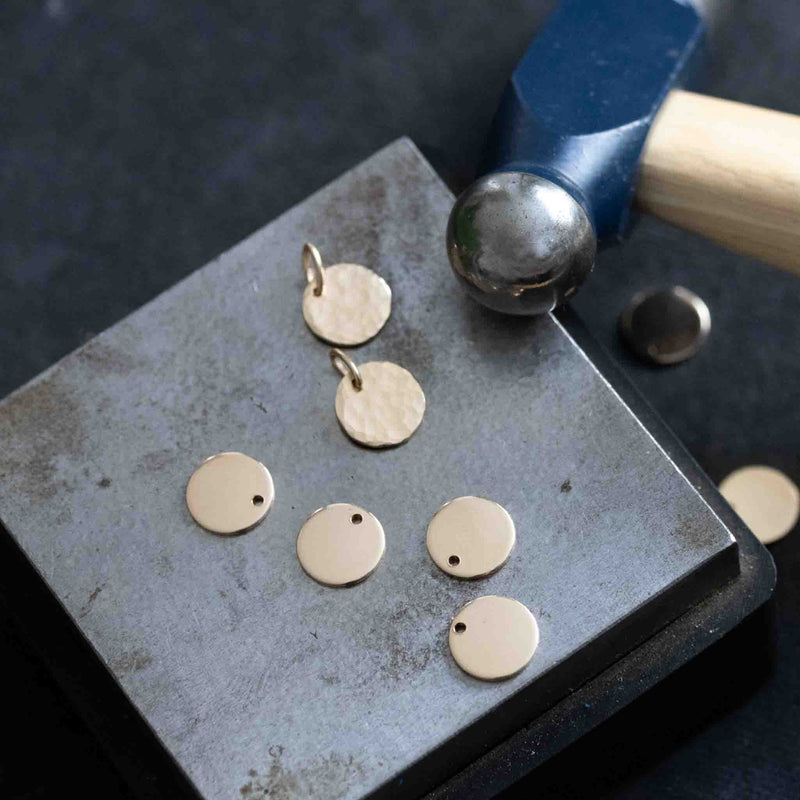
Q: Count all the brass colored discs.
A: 7